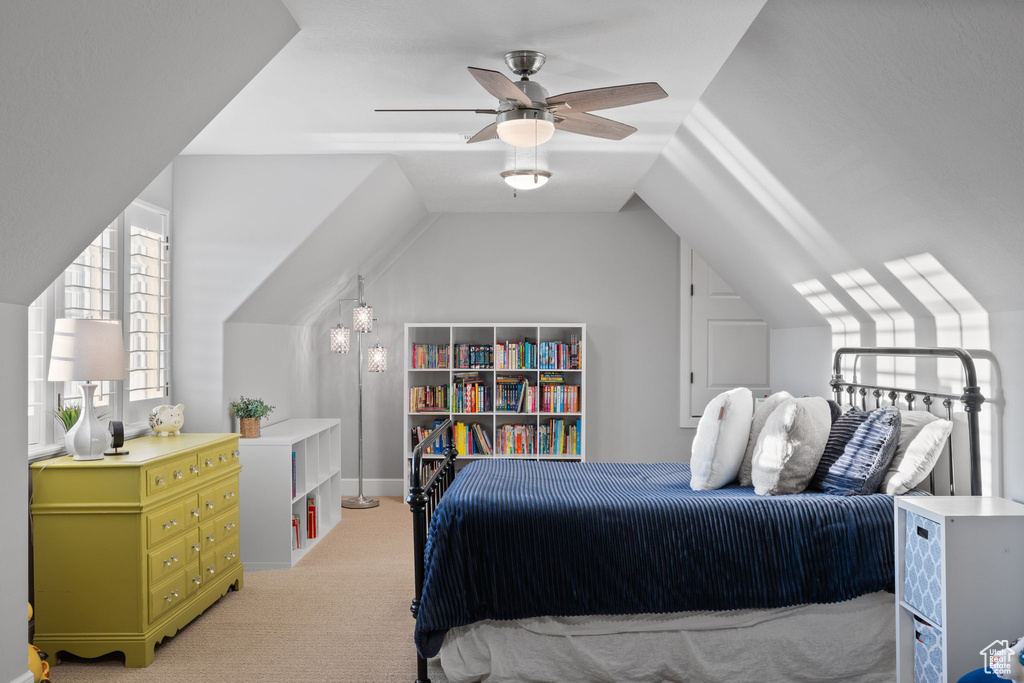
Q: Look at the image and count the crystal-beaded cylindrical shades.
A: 3